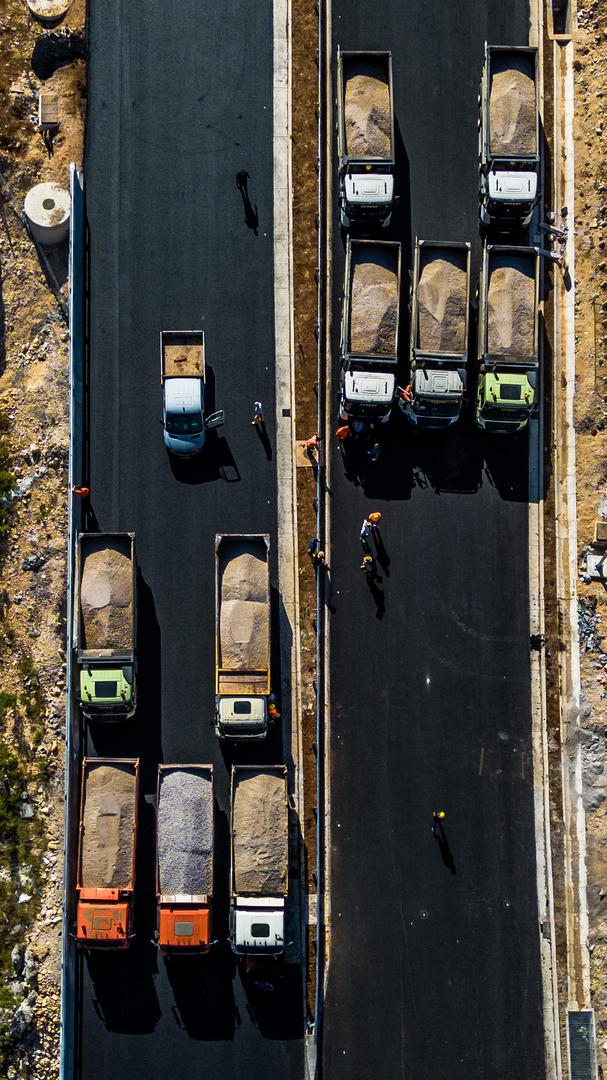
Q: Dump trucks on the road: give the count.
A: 10